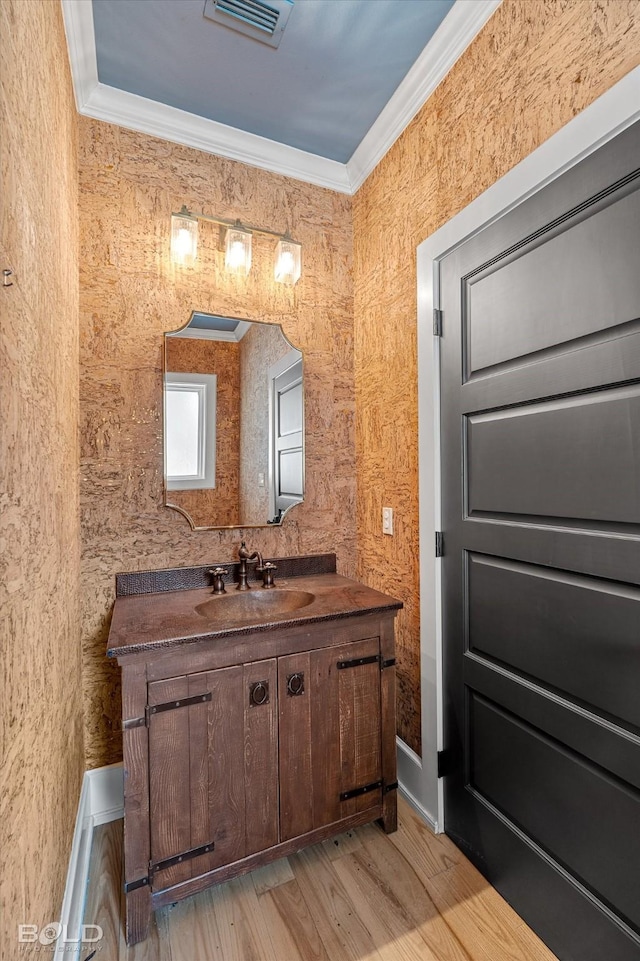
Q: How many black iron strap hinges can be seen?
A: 4